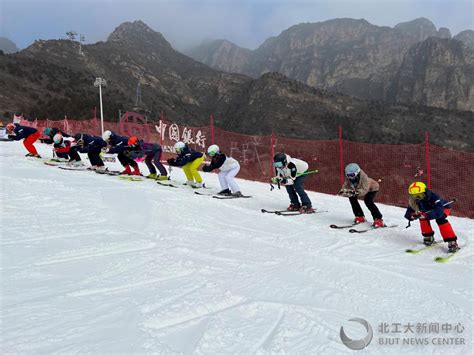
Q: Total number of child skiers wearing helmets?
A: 11